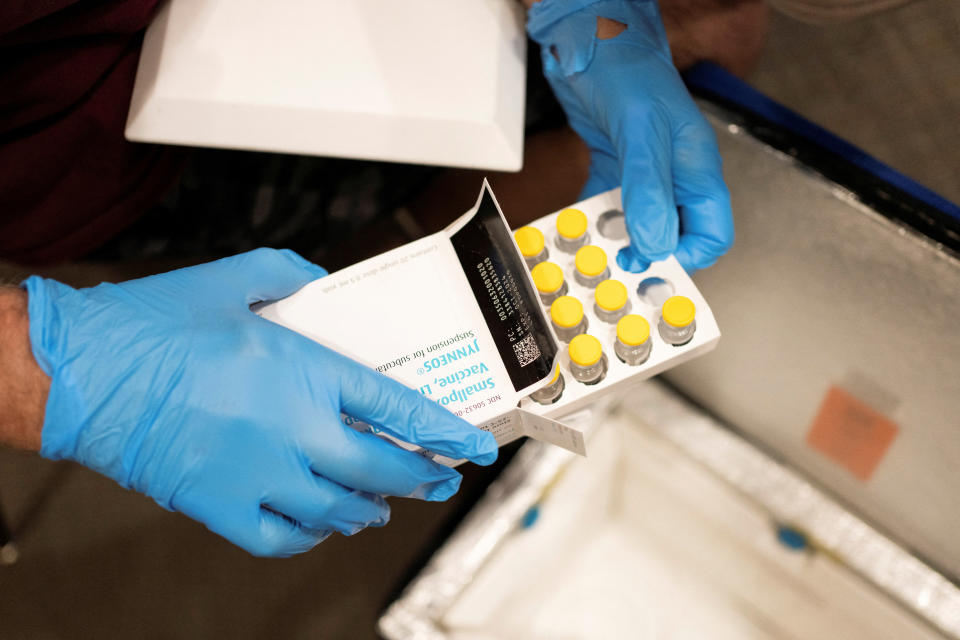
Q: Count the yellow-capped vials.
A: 10